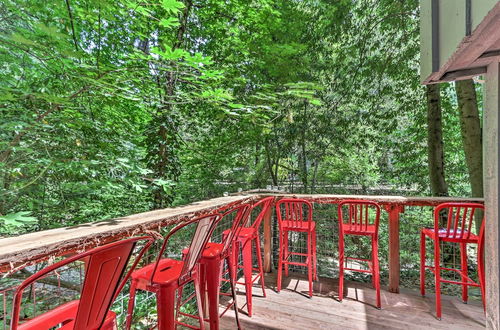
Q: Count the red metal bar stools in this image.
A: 7